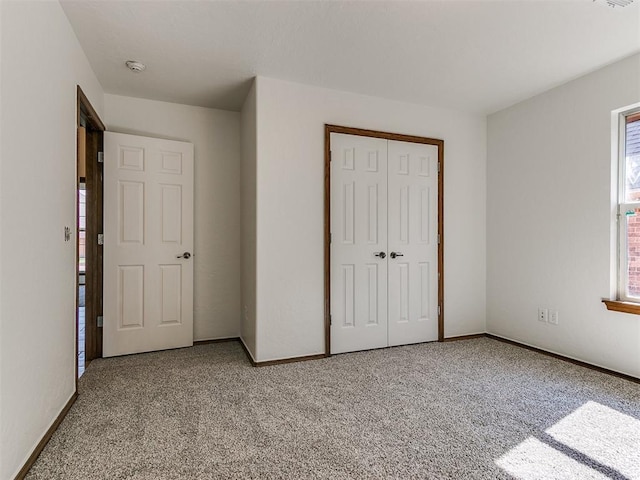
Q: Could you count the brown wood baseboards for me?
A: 6